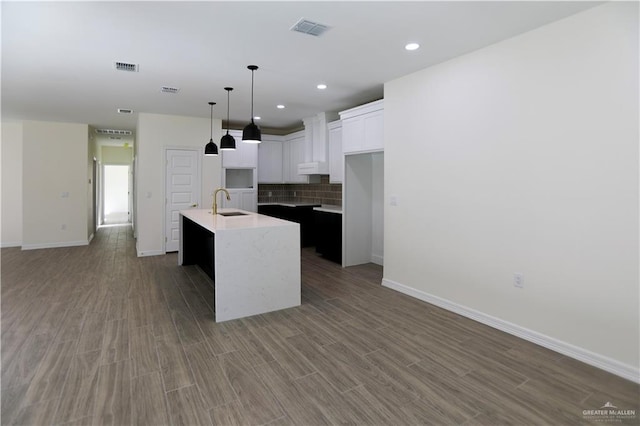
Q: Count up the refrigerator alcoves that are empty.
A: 1